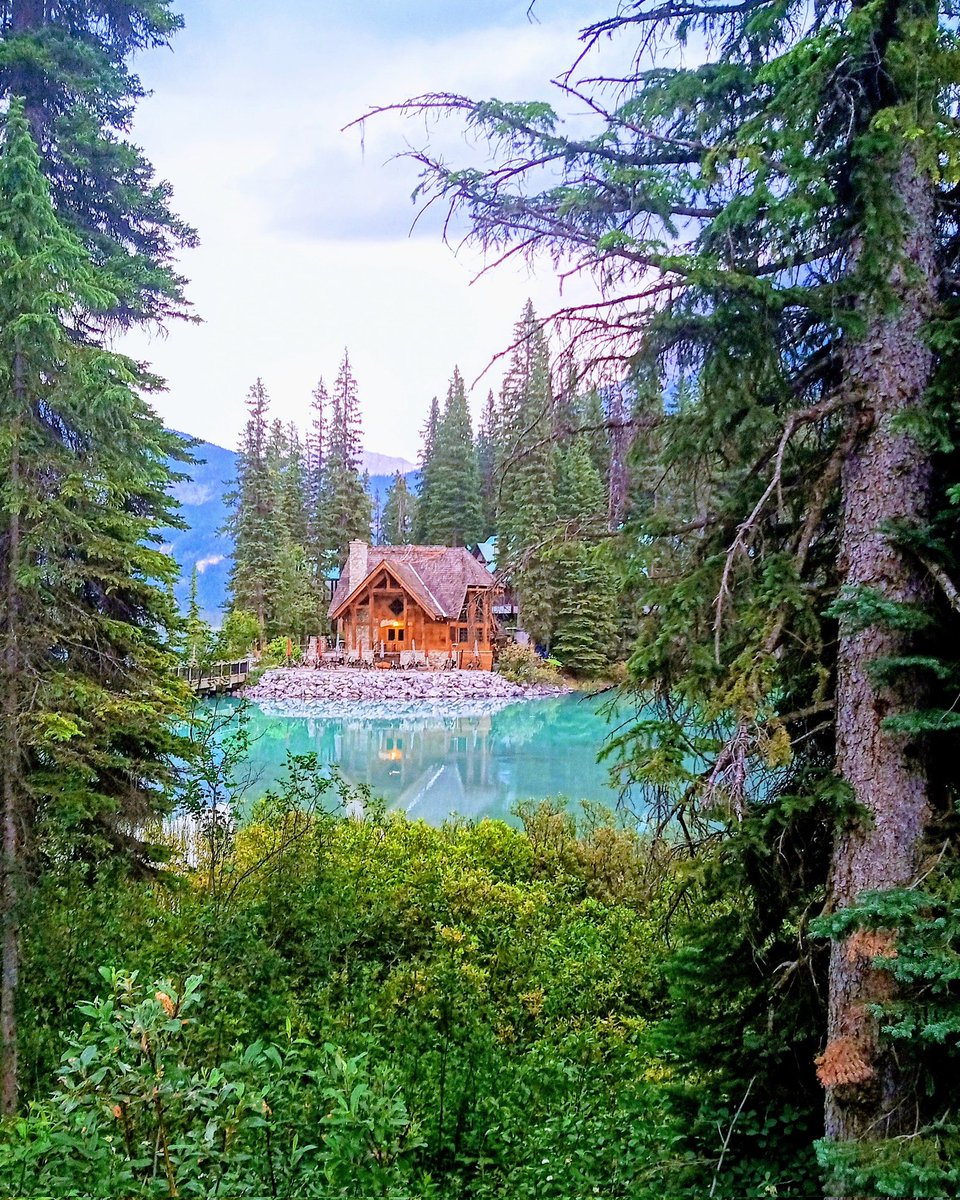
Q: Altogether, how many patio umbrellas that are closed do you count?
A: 9